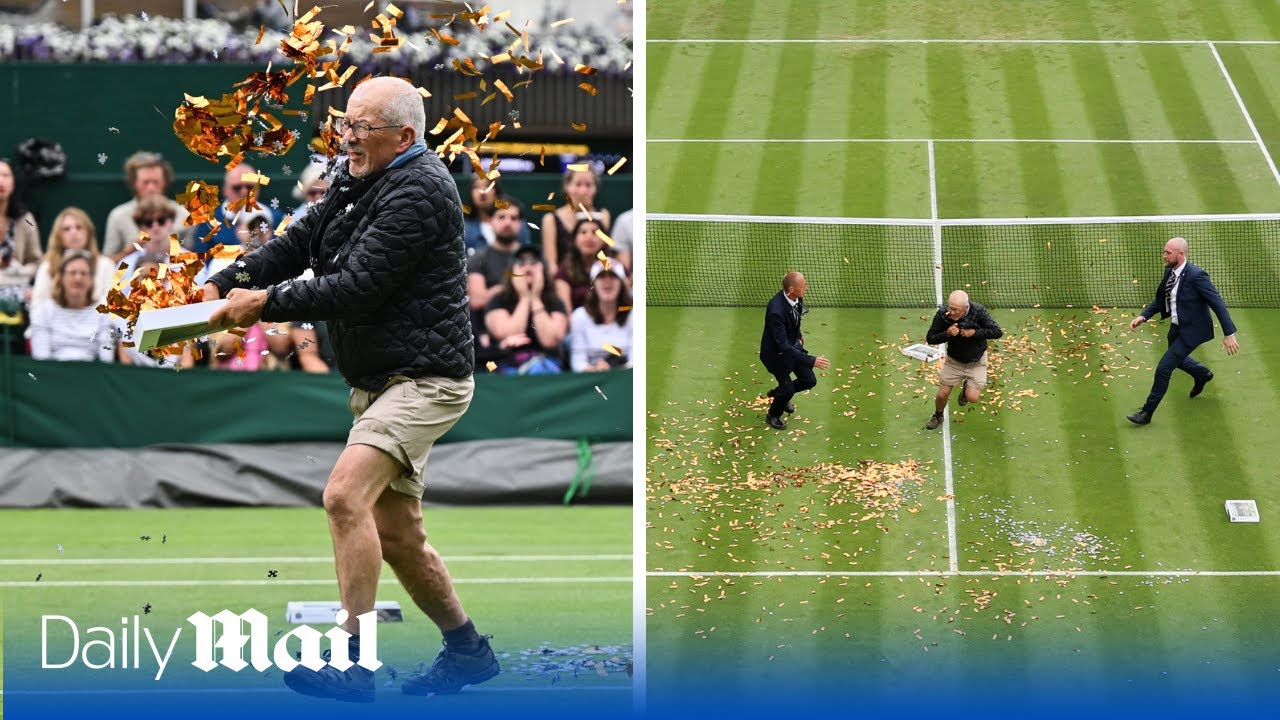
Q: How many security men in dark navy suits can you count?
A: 2